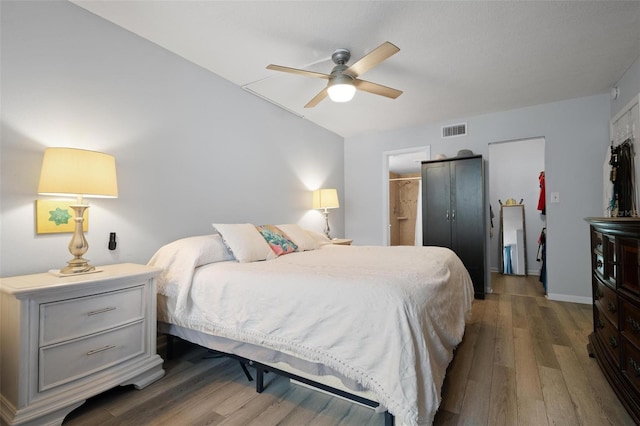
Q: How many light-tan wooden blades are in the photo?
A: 4